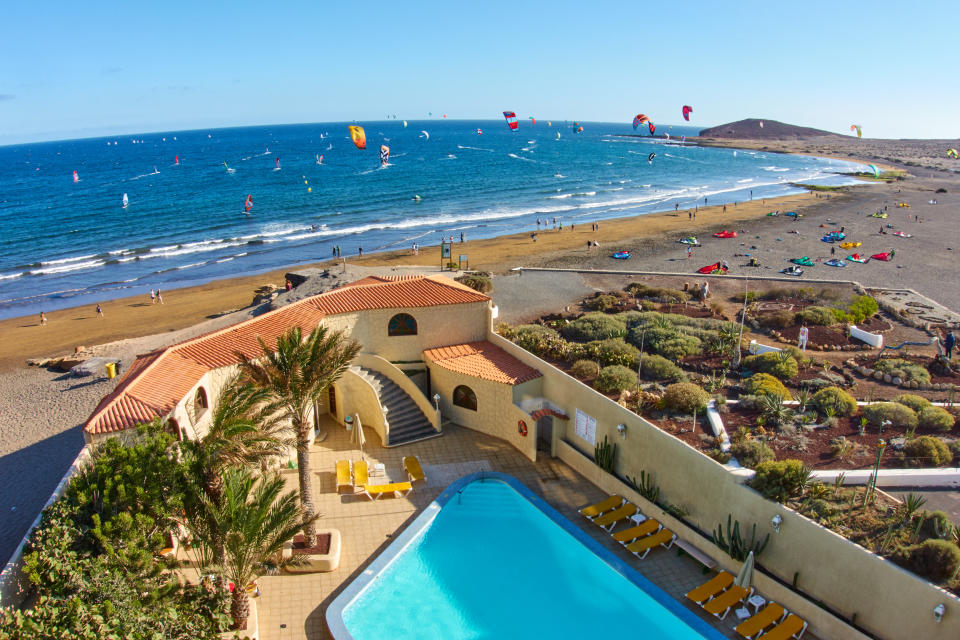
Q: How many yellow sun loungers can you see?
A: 12